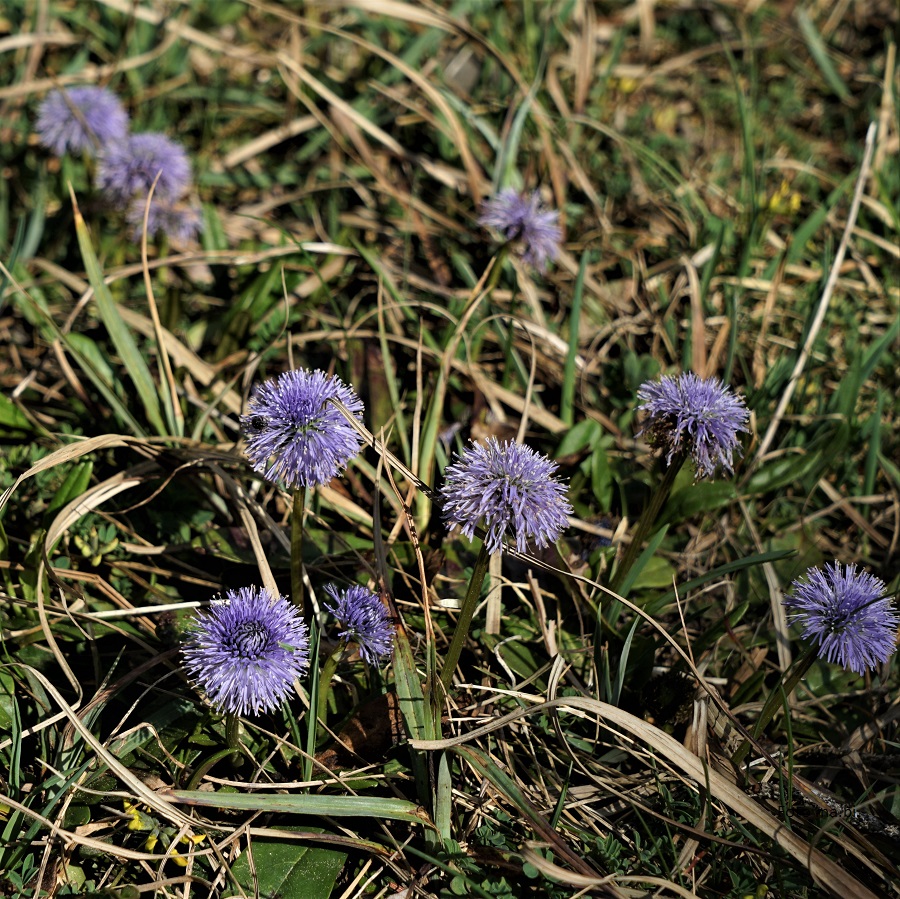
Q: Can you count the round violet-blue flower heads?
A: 10